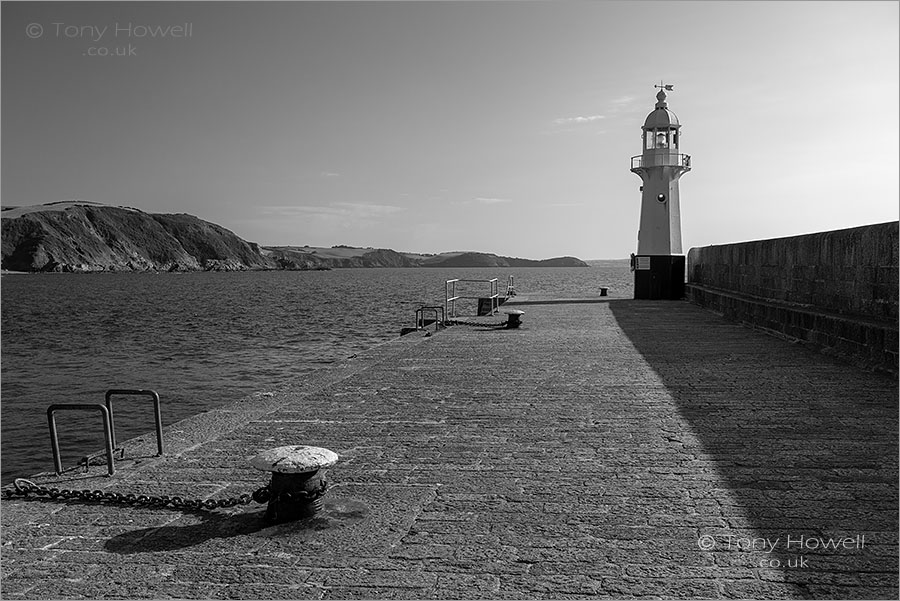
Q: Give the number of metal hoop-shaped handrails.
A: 4